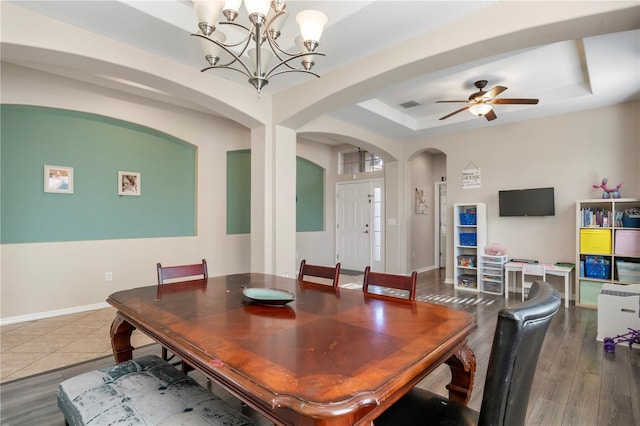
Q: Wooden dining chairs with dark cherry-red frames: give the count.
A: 3